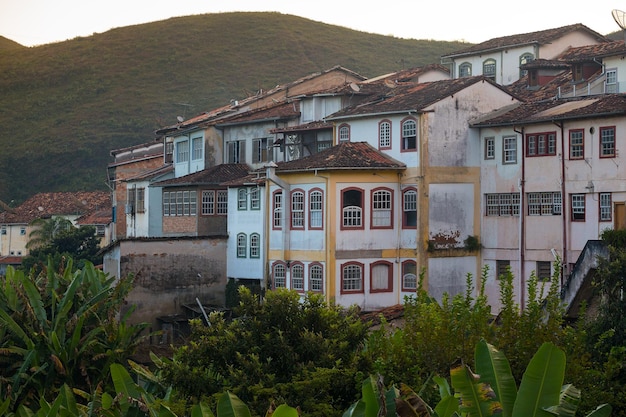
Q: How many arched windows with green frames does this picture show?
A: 7